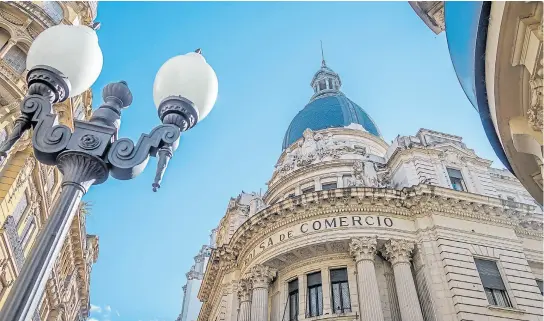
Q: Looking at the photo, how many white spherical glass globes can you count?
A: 2